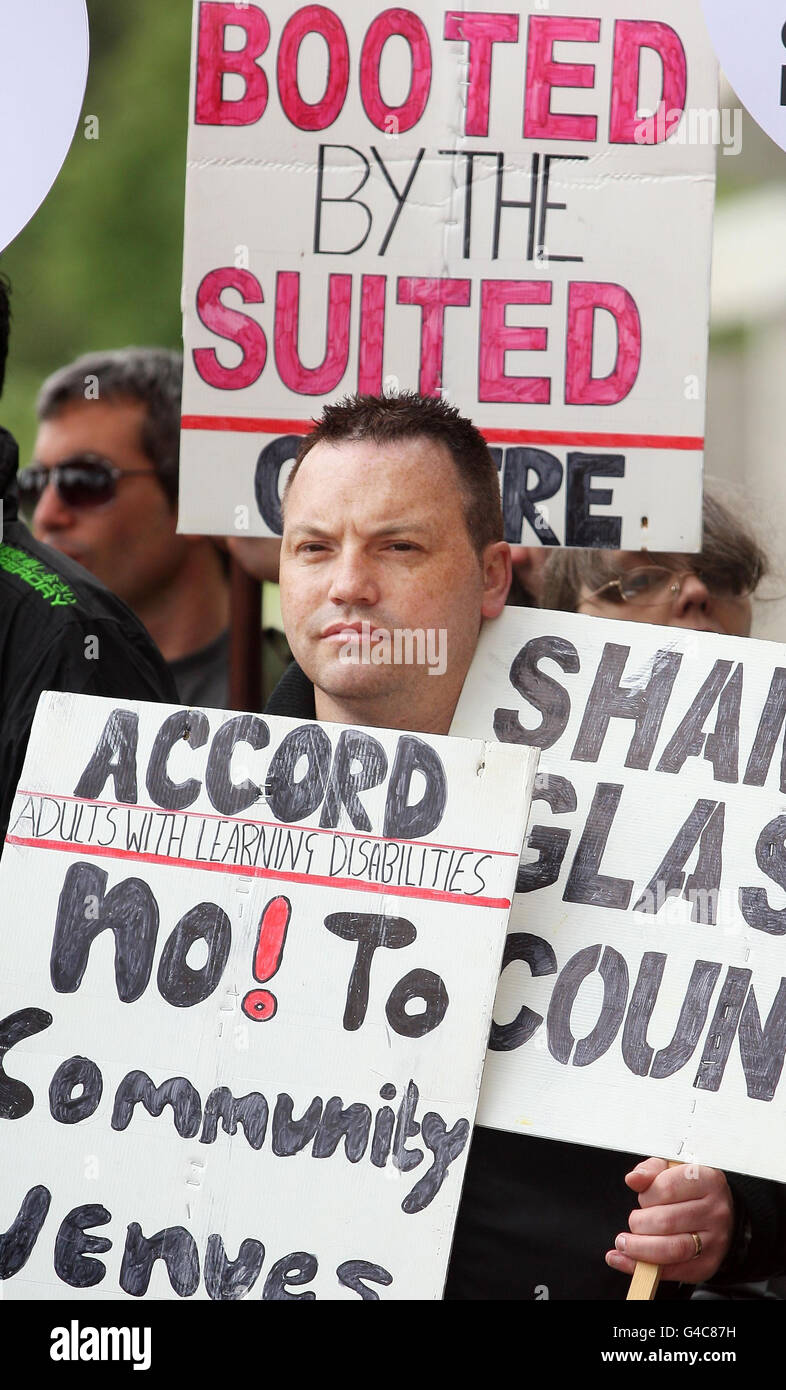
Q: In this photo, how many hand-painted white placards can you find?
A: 3